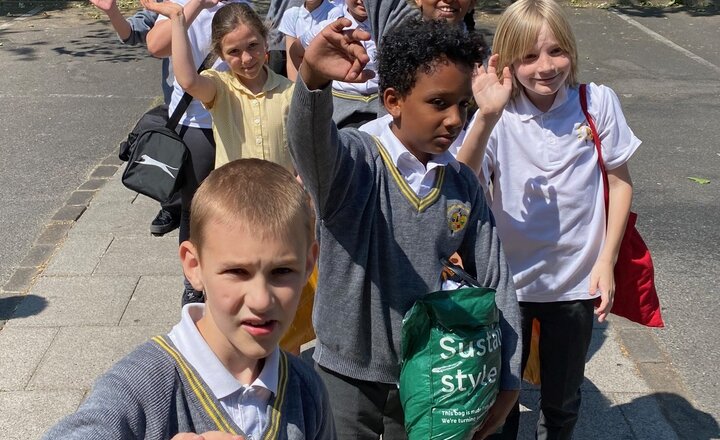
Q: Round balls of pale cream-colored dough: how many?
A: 0